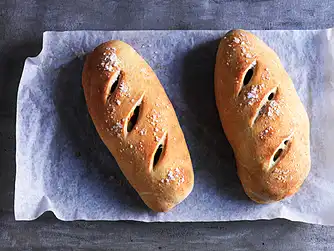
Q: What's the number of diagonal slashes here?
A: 6